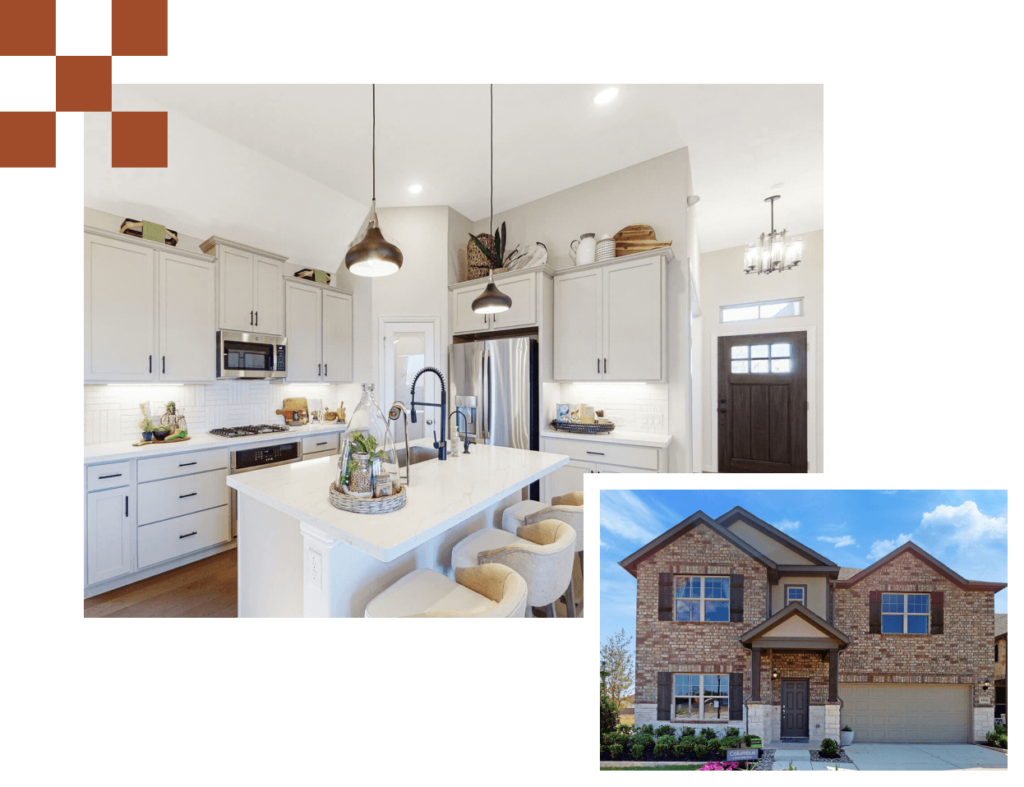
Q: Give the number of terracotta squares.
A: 5